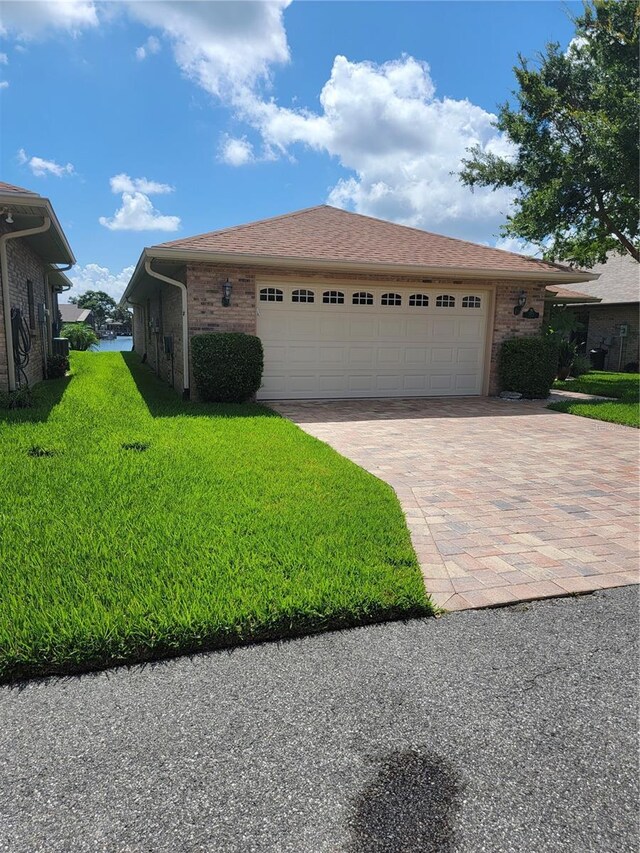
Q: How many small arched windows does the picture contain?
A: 8